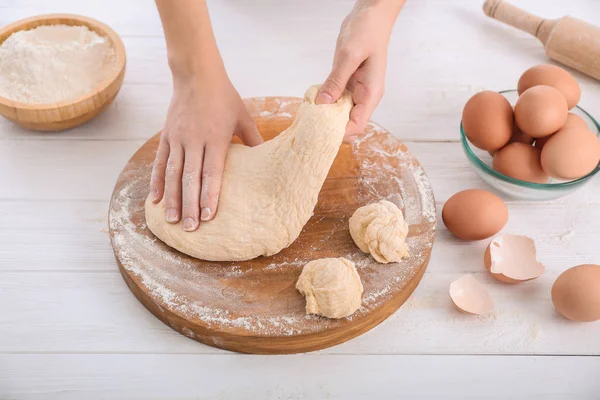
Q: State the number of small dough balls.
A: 2